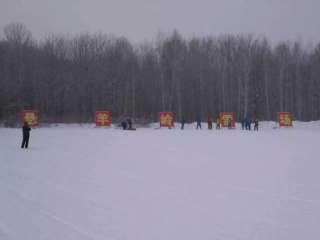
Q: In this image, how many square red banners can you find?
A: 5